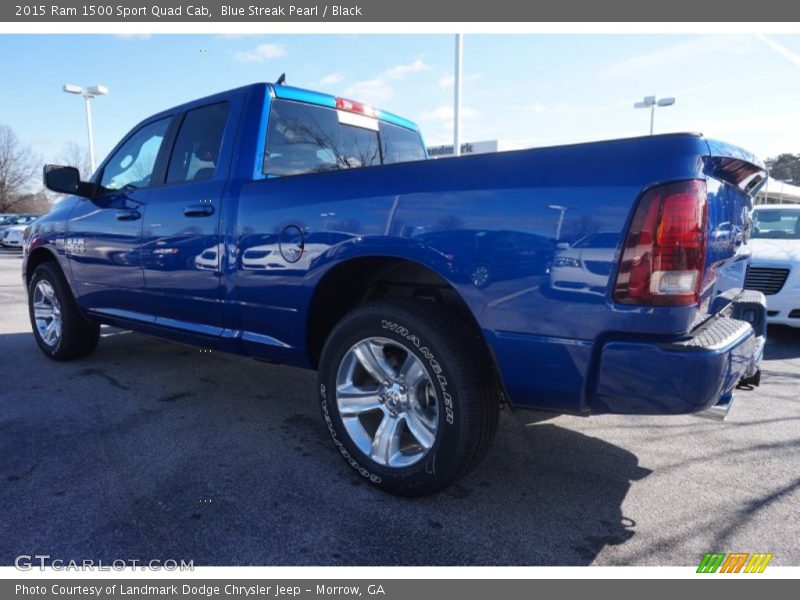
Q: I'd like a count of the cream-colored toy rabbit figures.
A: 0